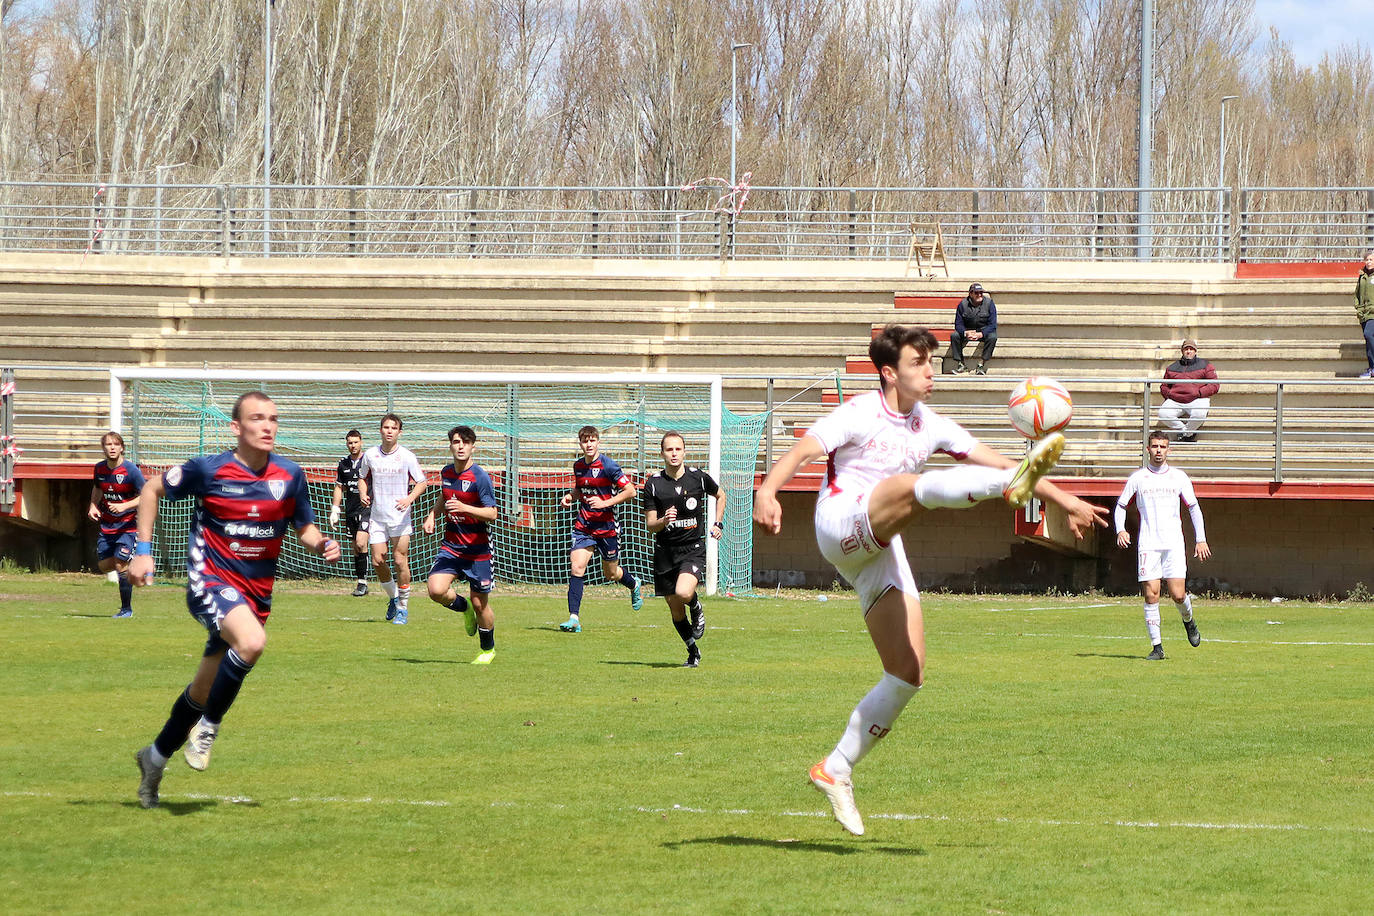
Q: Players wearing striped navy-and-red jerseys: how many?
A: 4